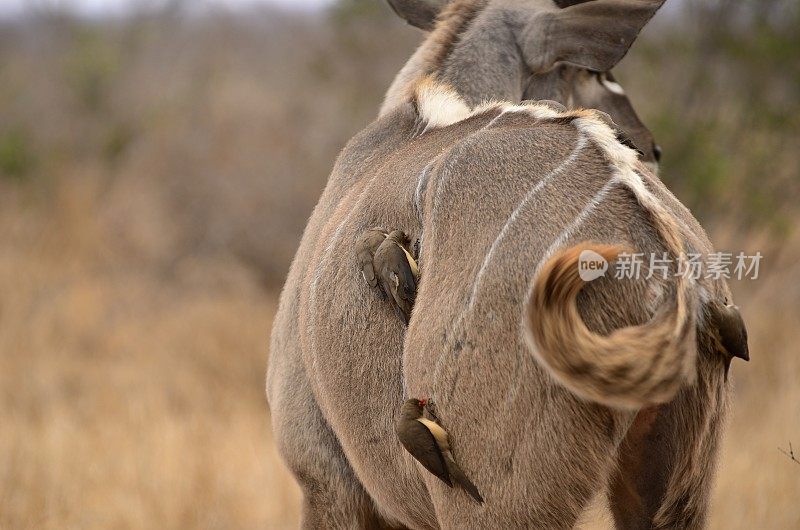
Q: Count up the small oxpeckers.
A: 4